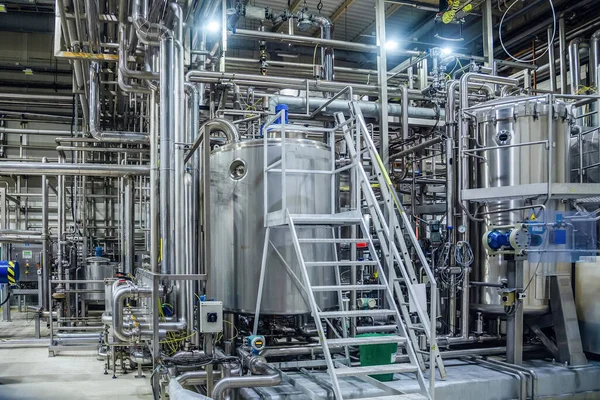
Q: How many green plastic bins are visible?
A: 1